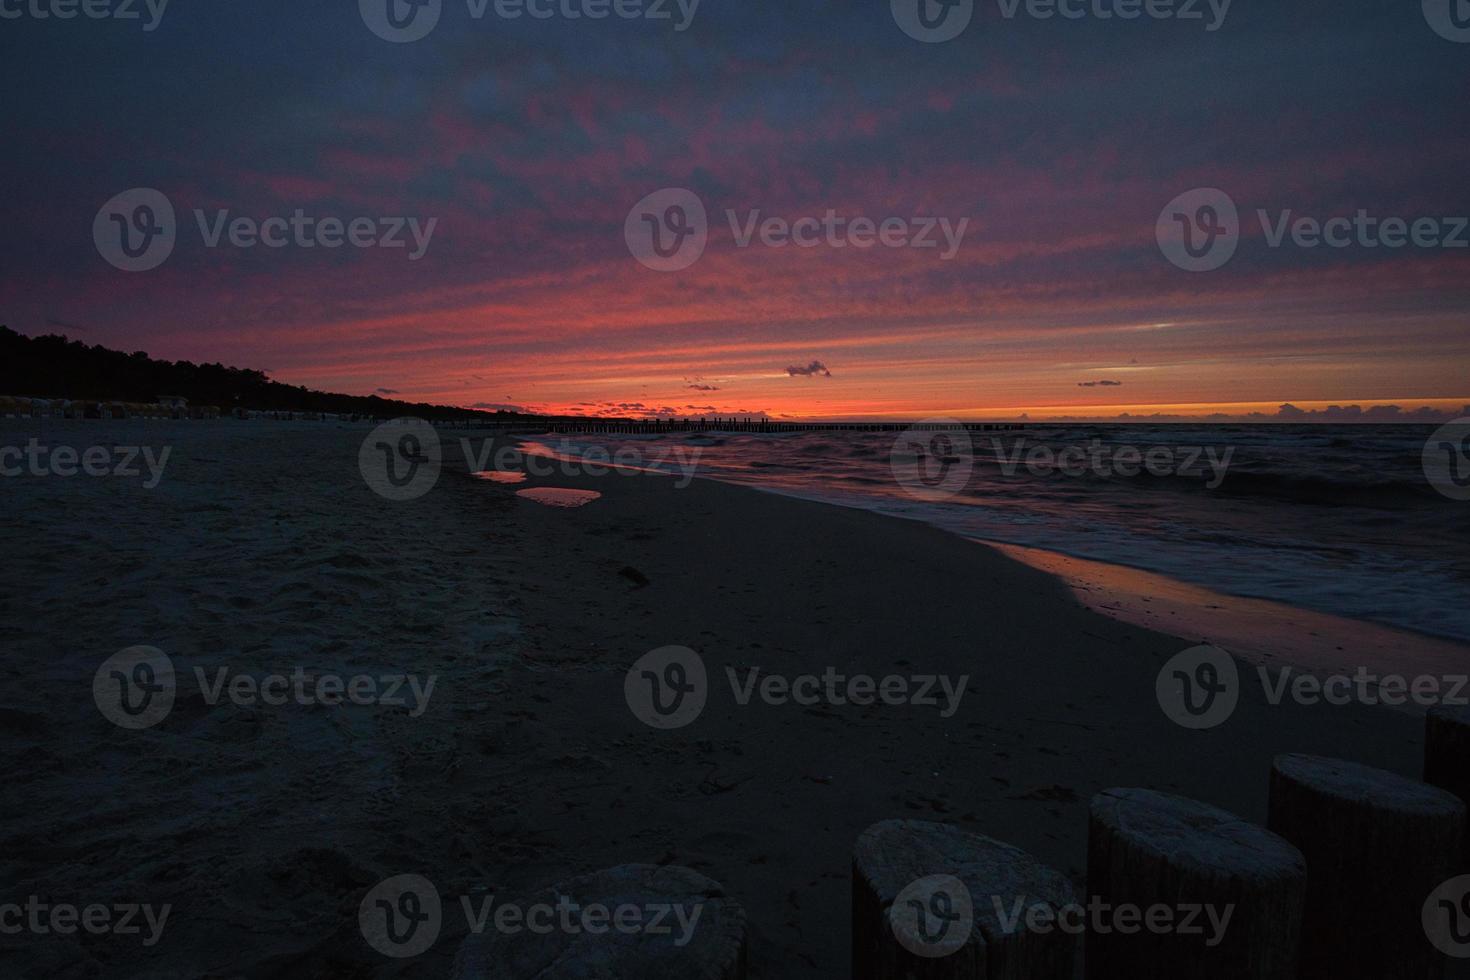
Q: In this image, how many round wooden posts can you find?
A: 5